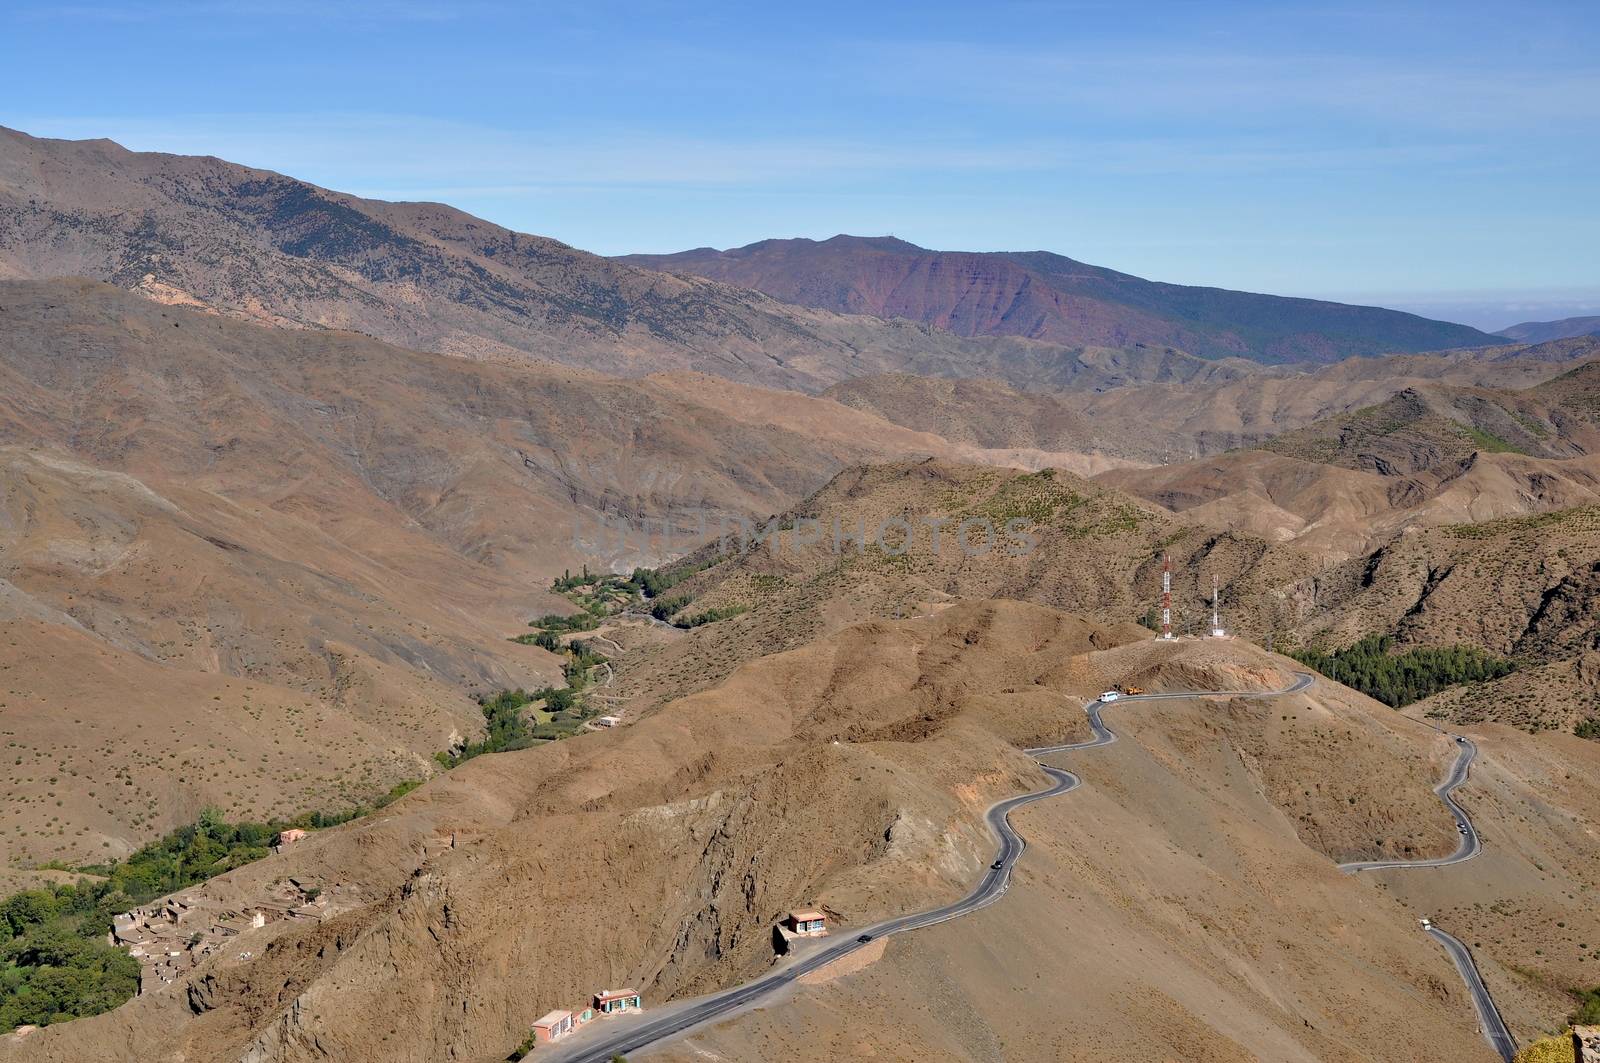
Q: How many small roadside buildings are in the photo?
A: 3